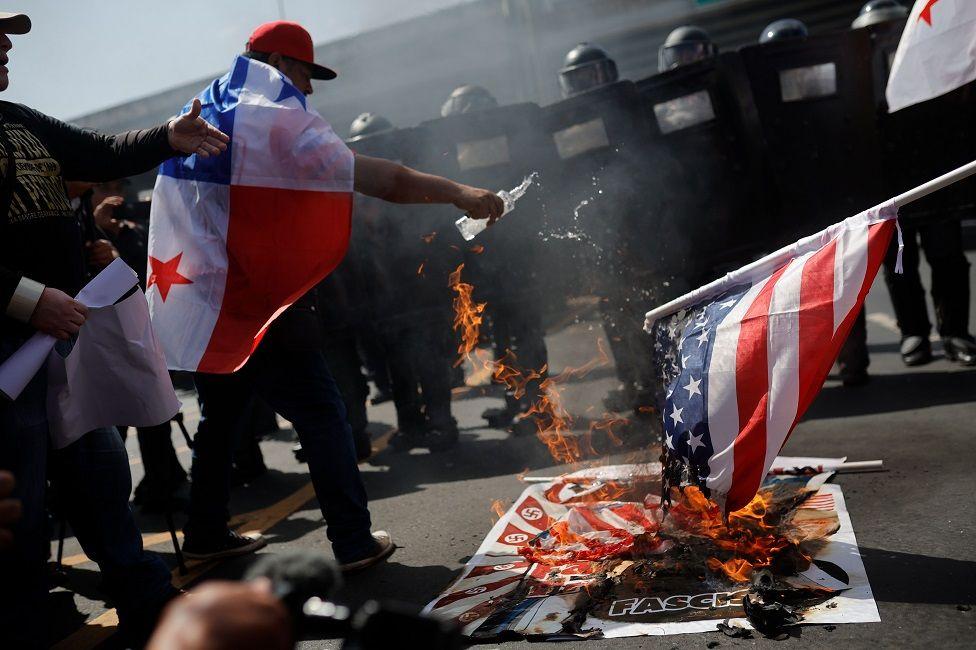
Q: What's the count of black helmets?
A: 6